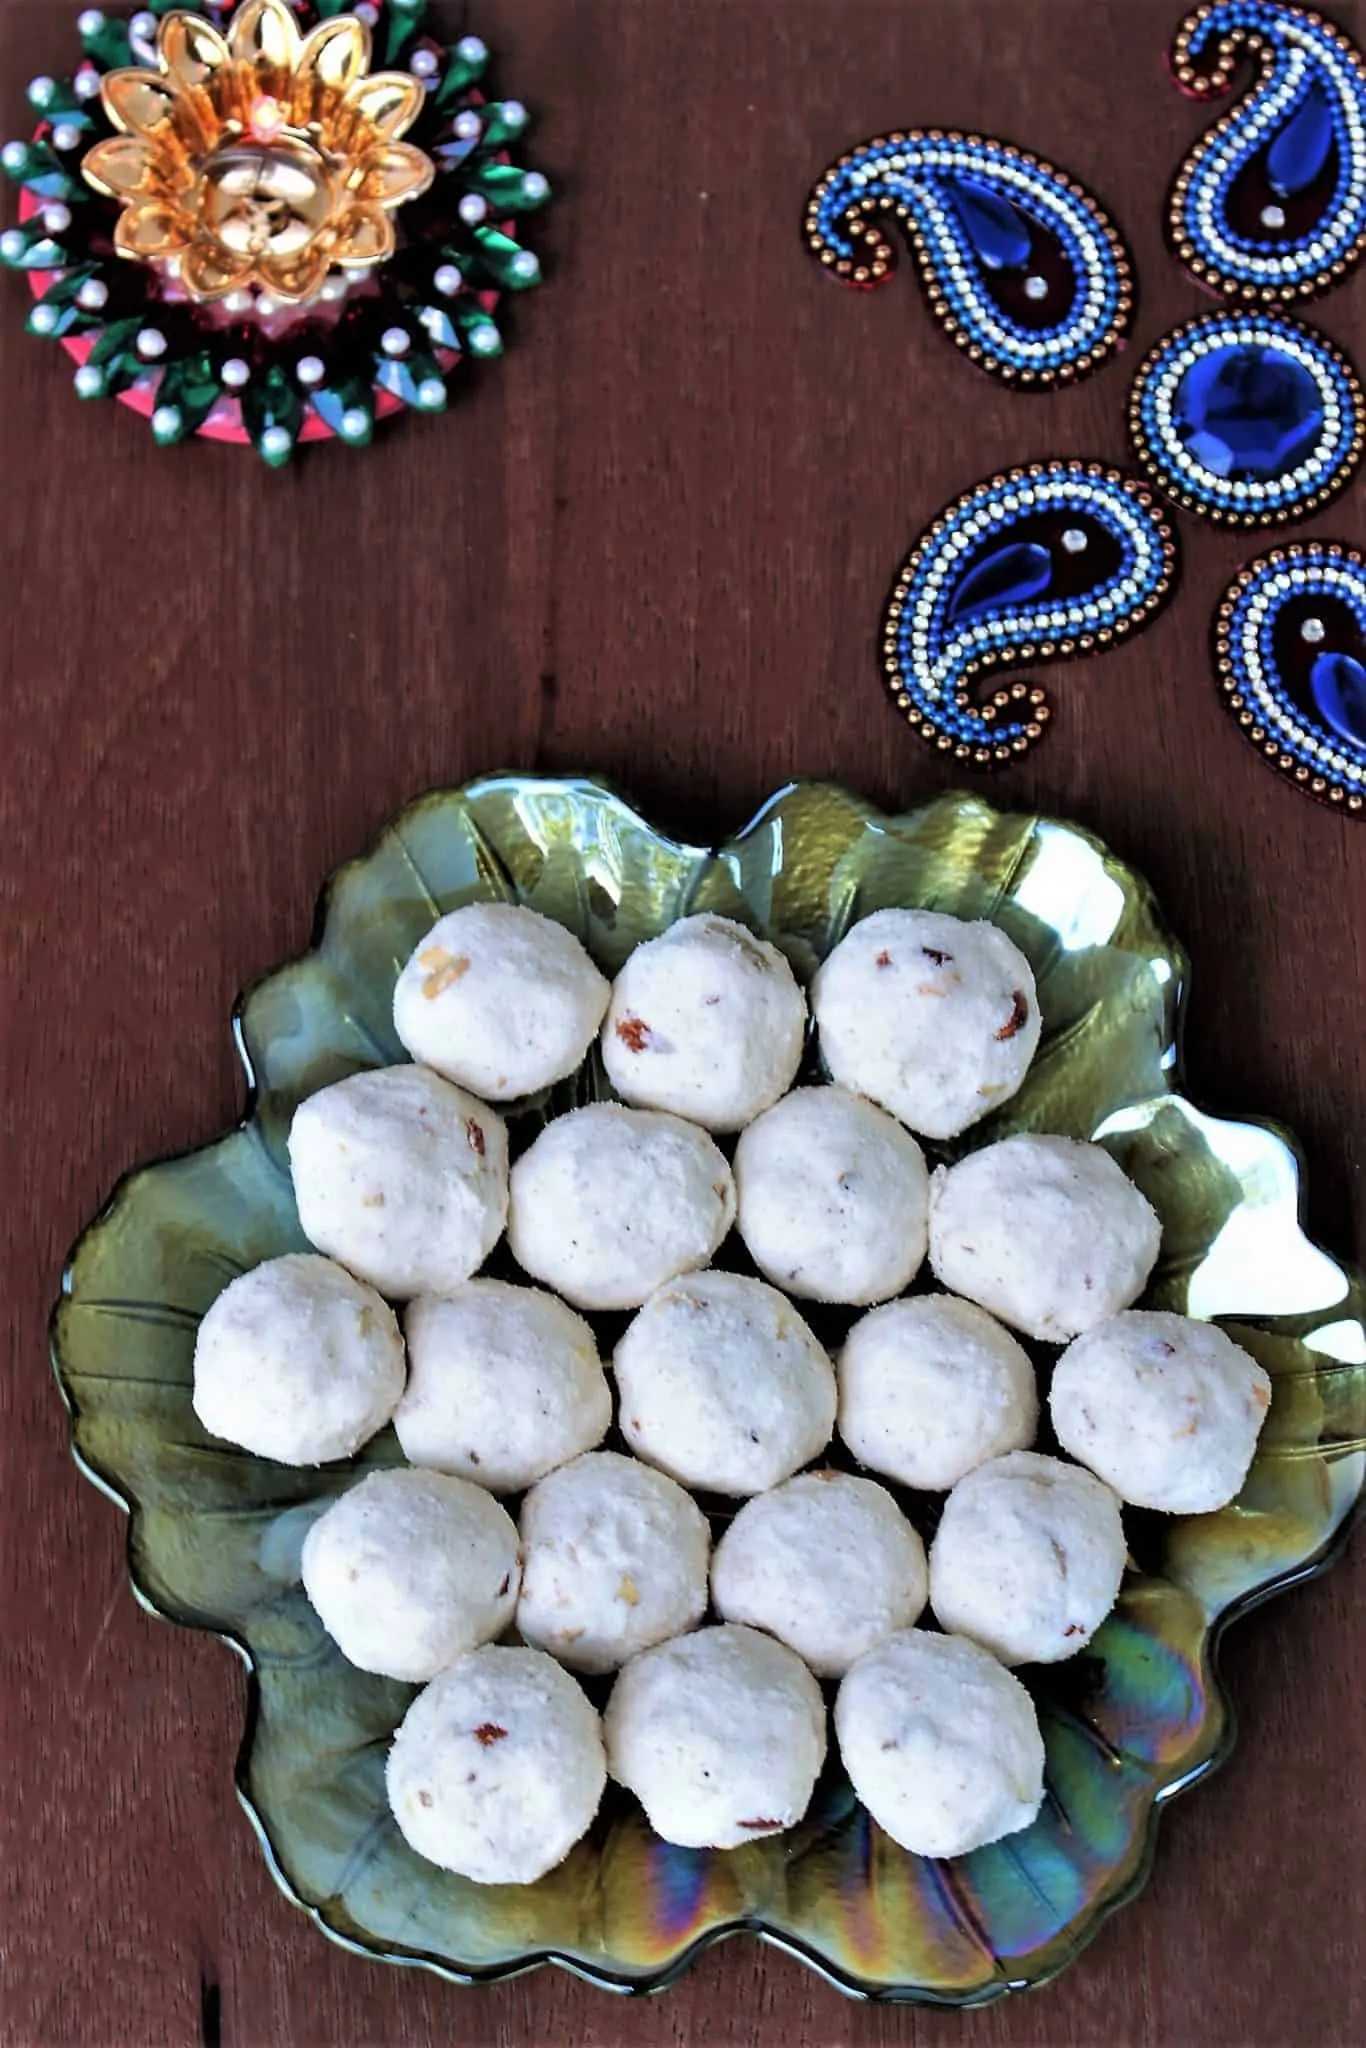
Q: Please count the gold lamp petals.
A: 11